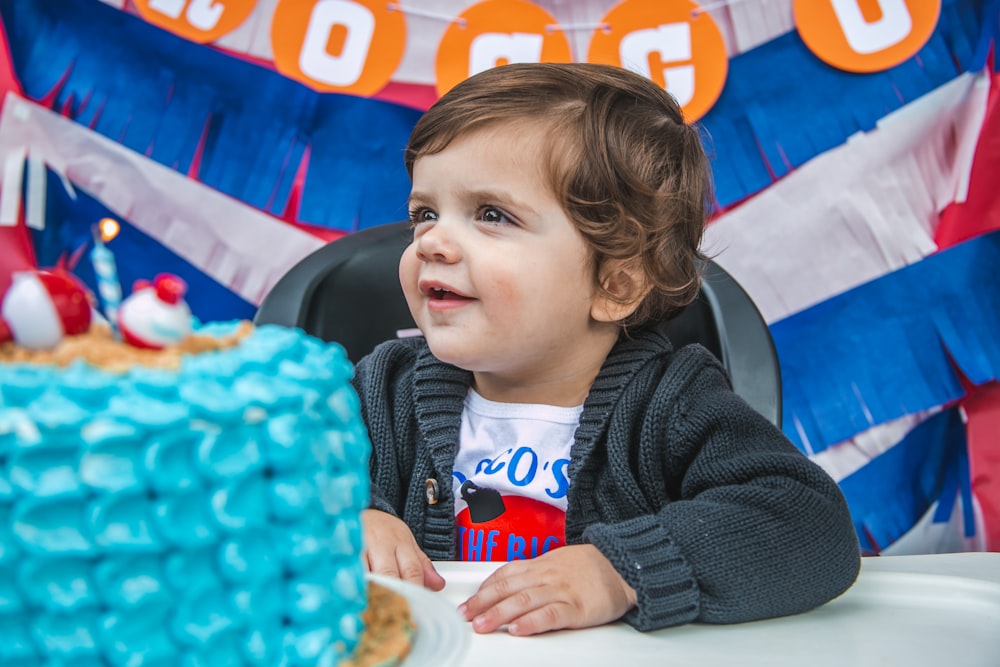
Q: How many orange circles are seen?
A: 5